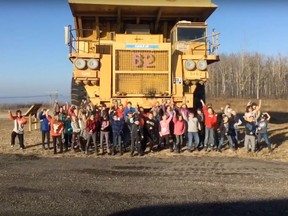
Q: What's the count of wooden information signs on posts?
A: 1